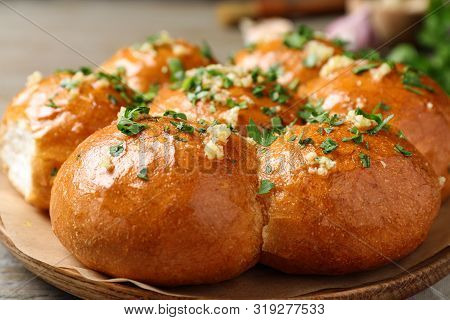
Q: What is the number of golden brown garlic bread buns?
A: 7